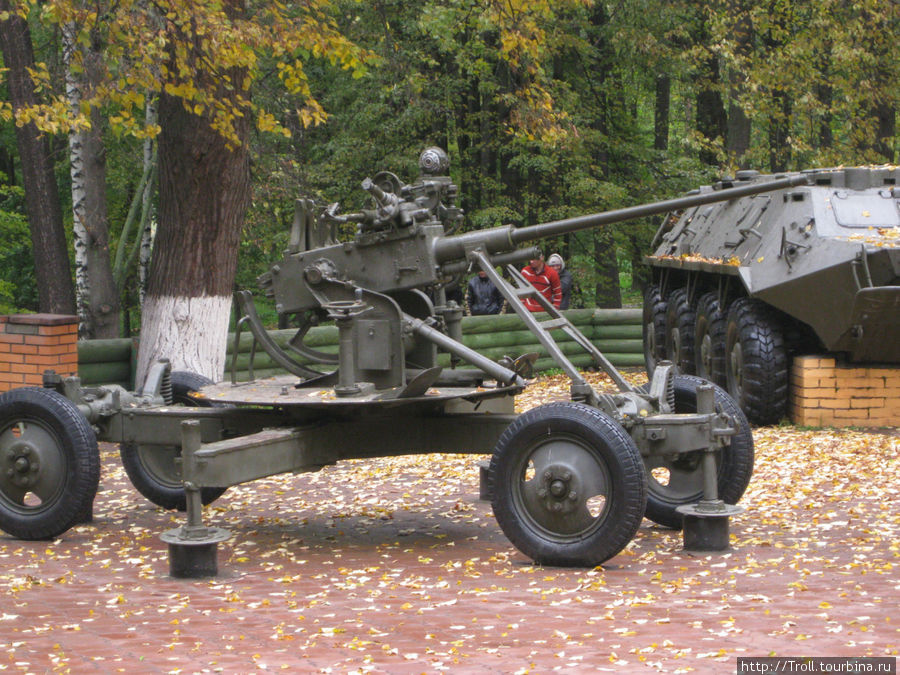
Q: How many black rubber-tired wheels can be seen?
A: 8